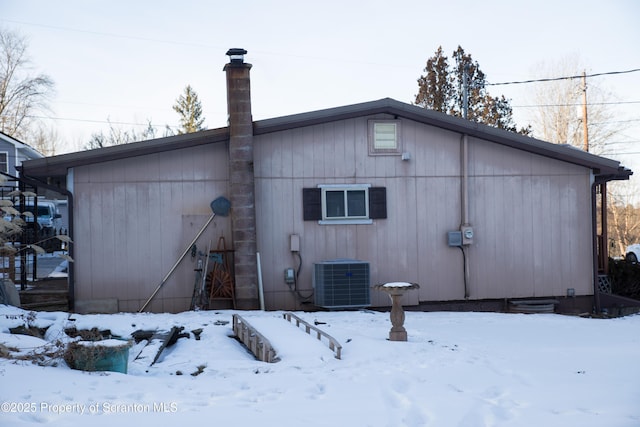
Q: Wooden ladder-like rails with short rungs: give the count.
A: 2